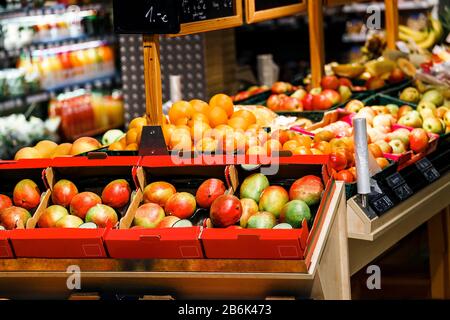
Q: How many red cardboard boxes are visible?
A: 4